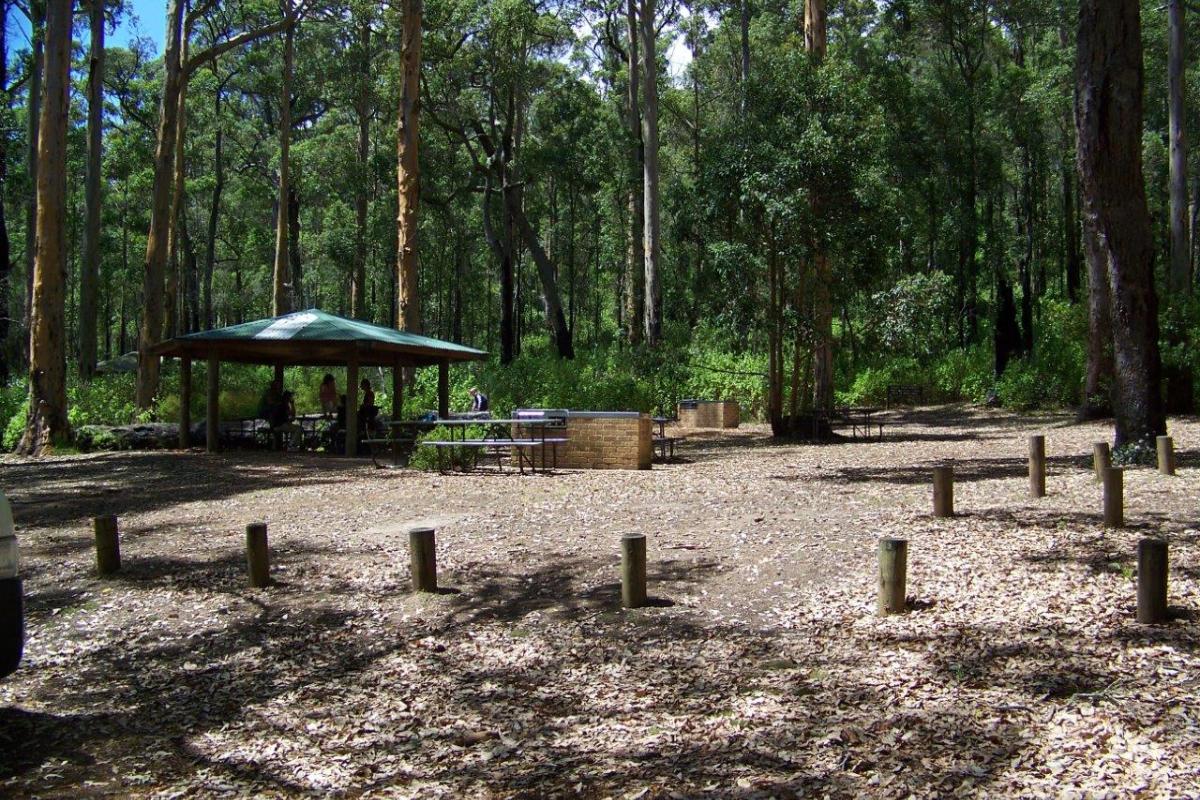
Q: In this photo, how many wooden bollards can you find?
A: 11